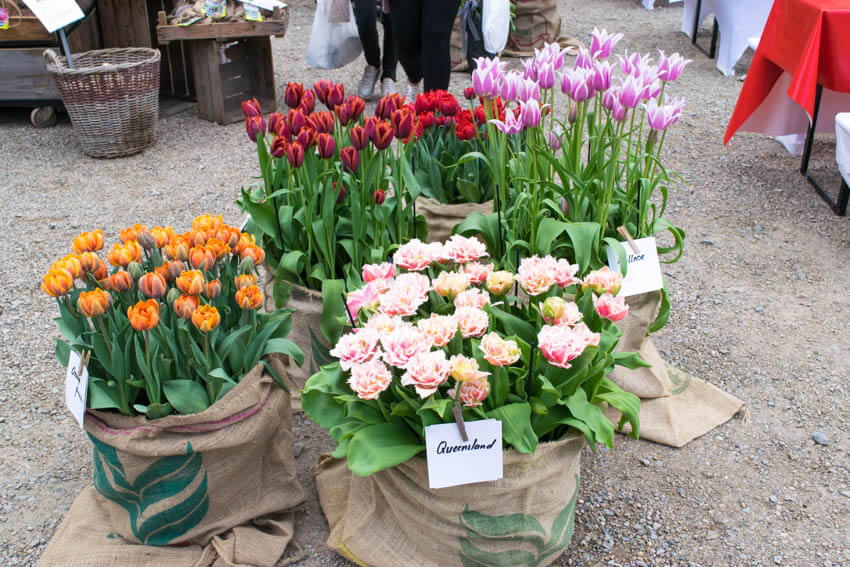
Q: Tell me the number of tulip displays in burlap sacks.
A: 5